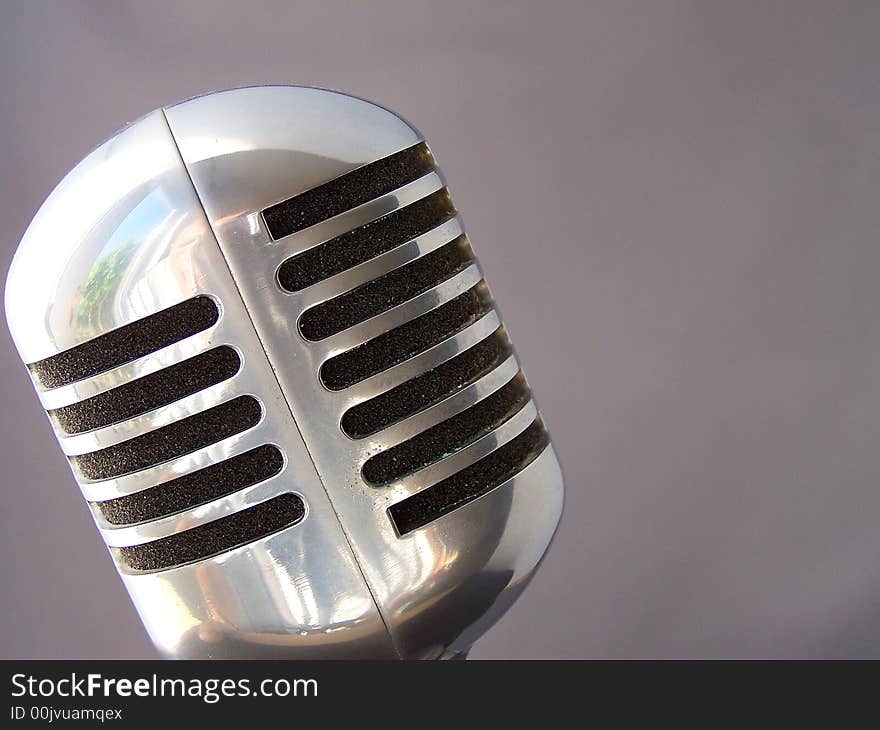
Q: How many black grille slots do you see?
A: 12